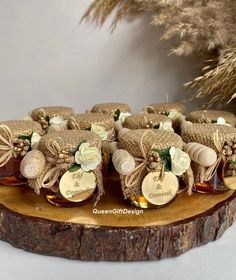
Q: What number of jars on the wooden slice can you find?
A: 10